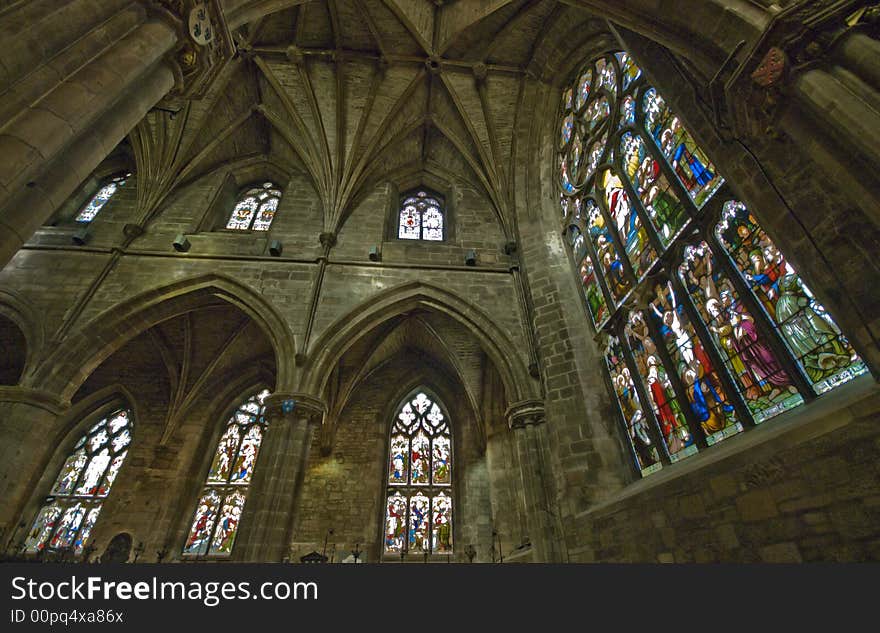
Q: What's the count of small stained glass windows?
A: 3